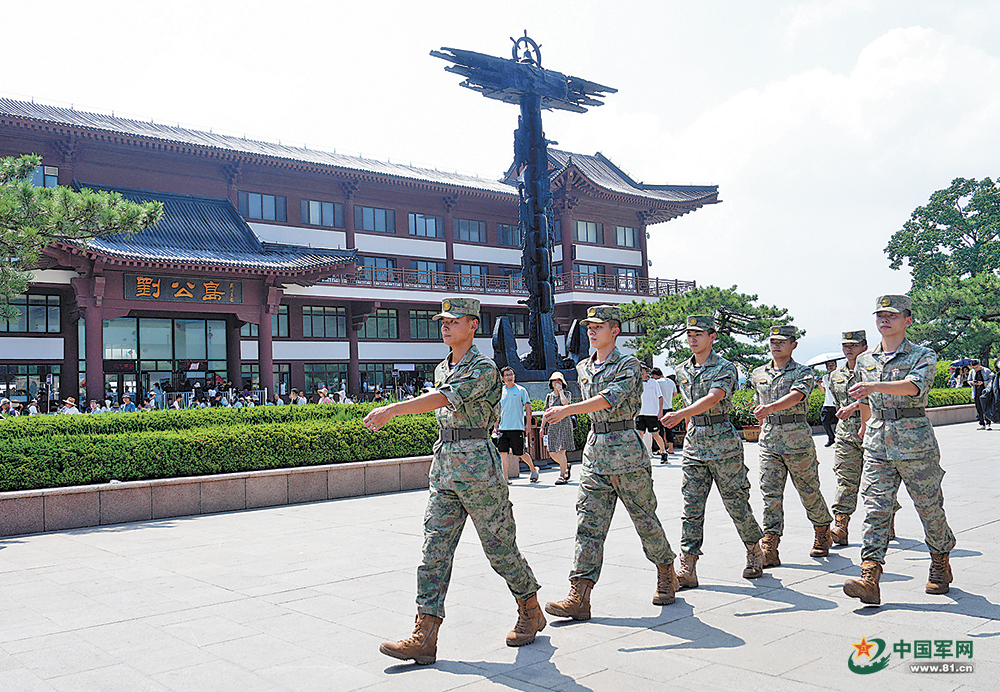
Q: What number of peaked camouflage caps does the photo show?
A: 6